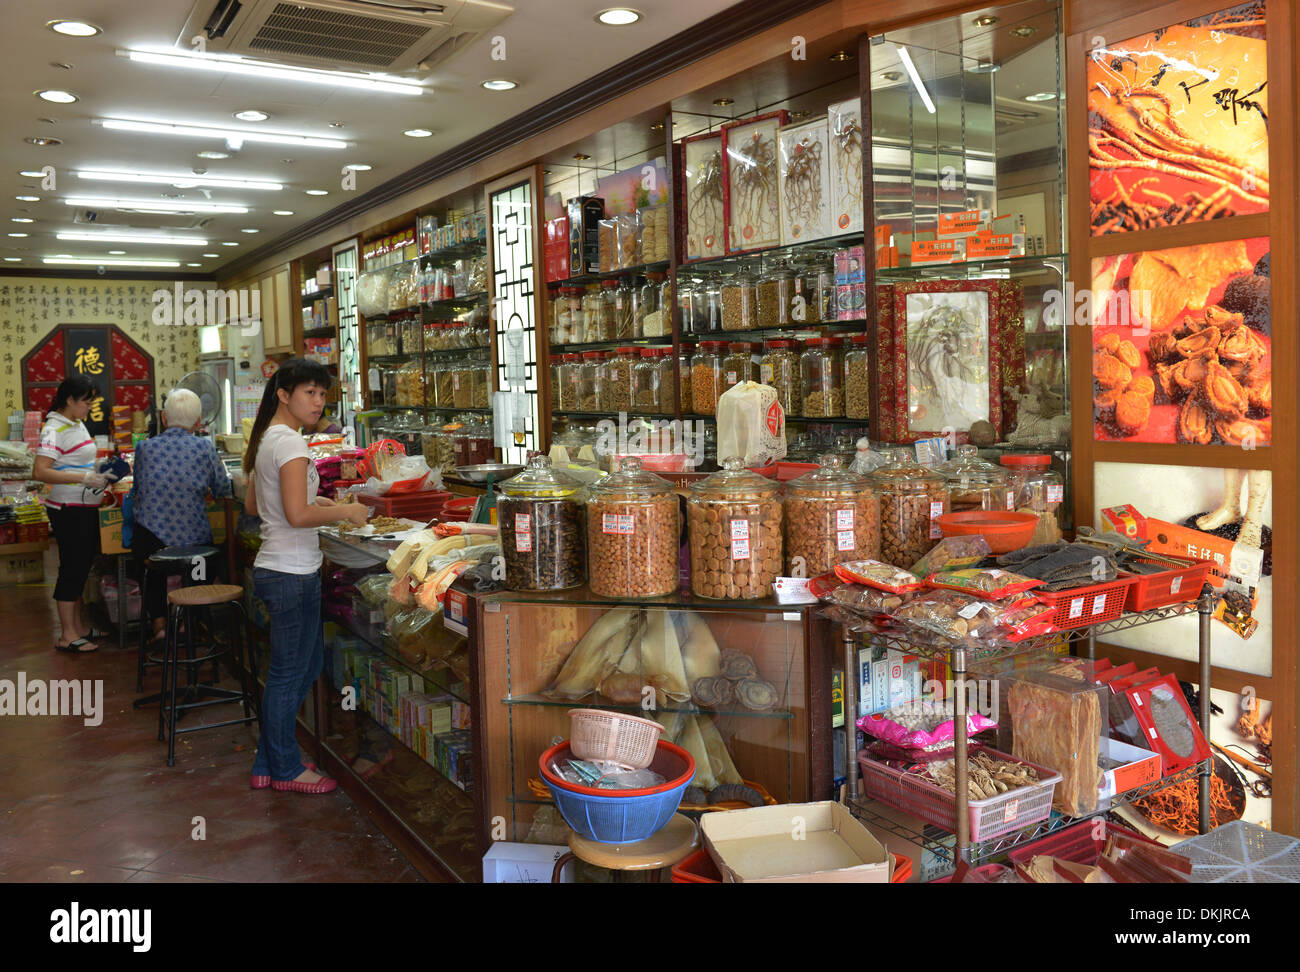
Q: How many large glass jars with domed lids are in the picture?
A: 6